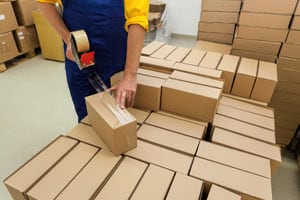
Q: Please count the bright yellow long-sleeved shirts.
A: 1